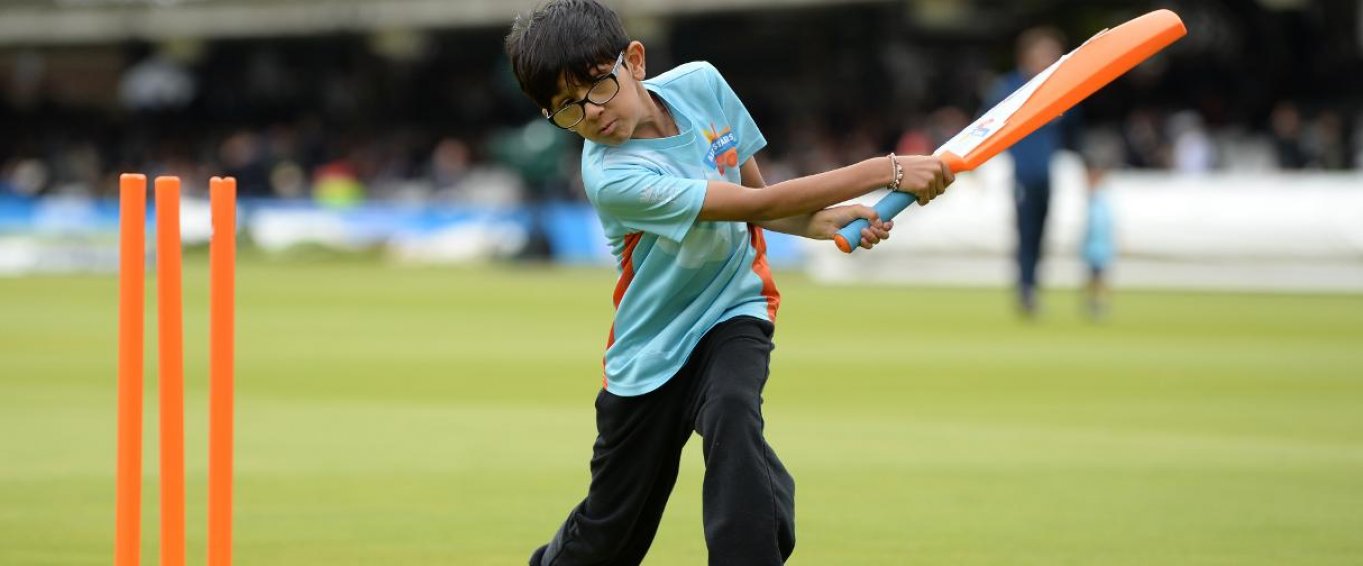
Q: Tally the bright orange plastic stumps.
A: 3